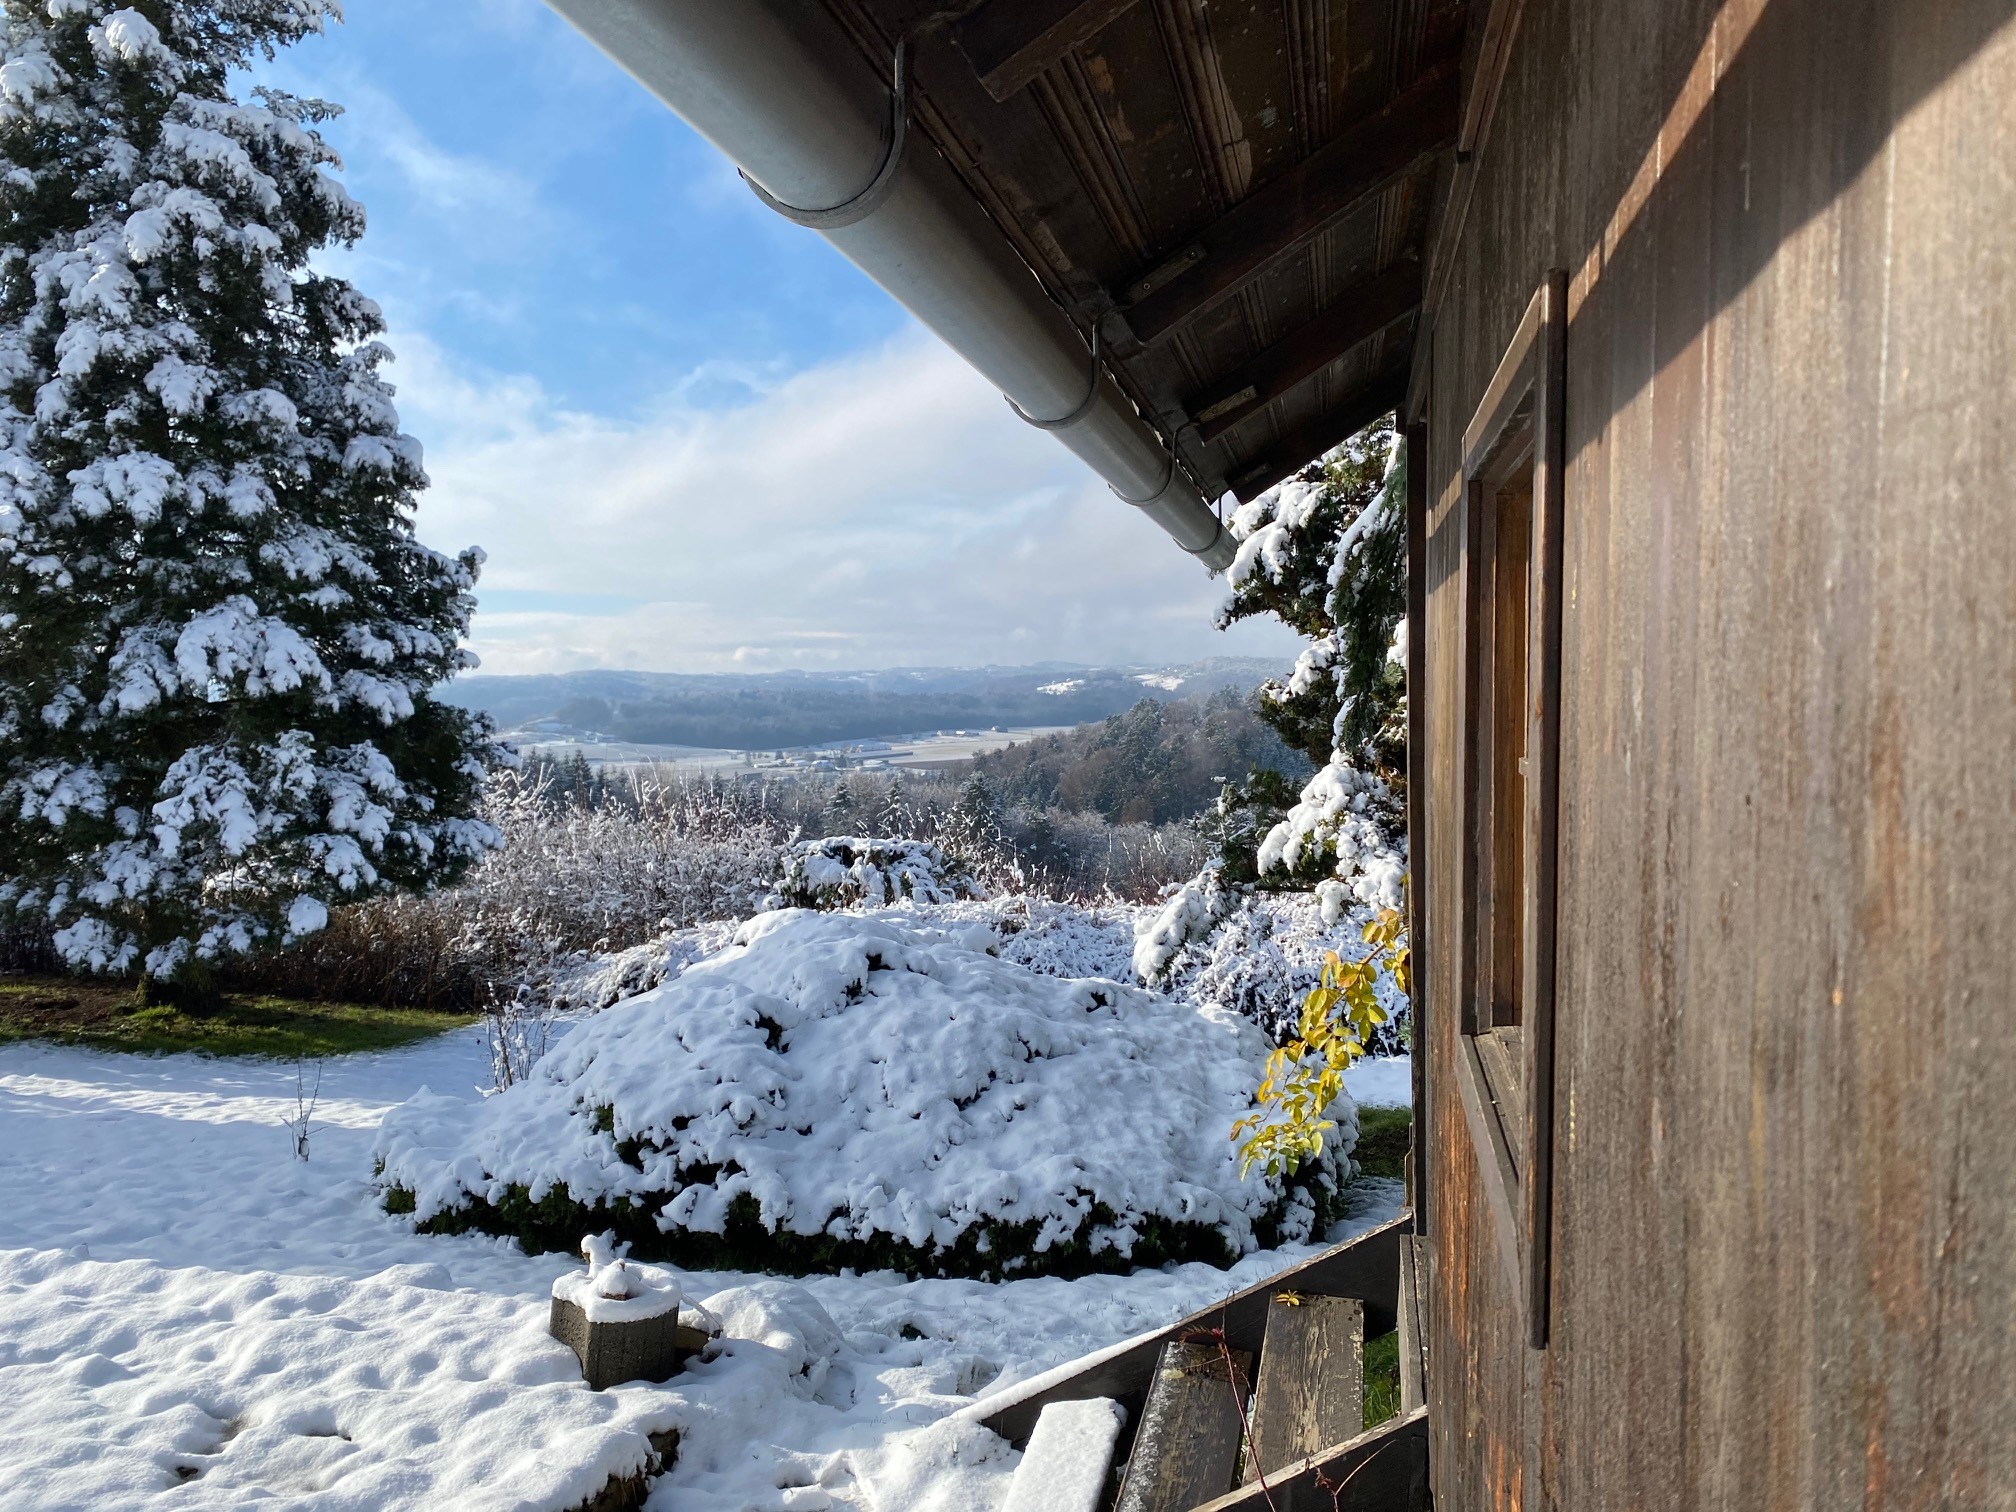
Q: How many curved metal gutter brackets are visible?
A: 4